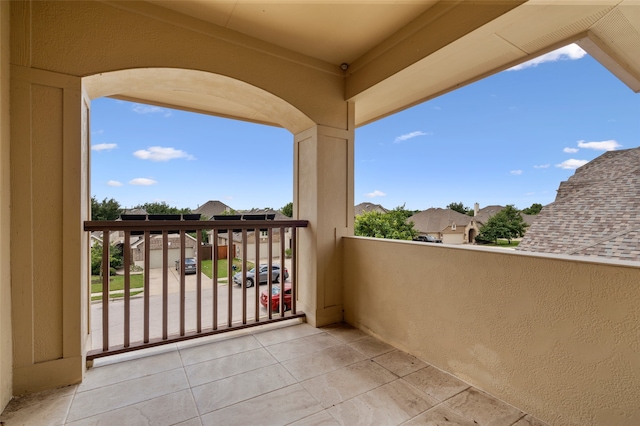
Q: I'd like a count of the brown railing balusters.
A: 13